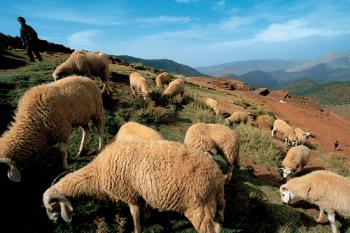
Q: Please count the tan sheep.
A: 14